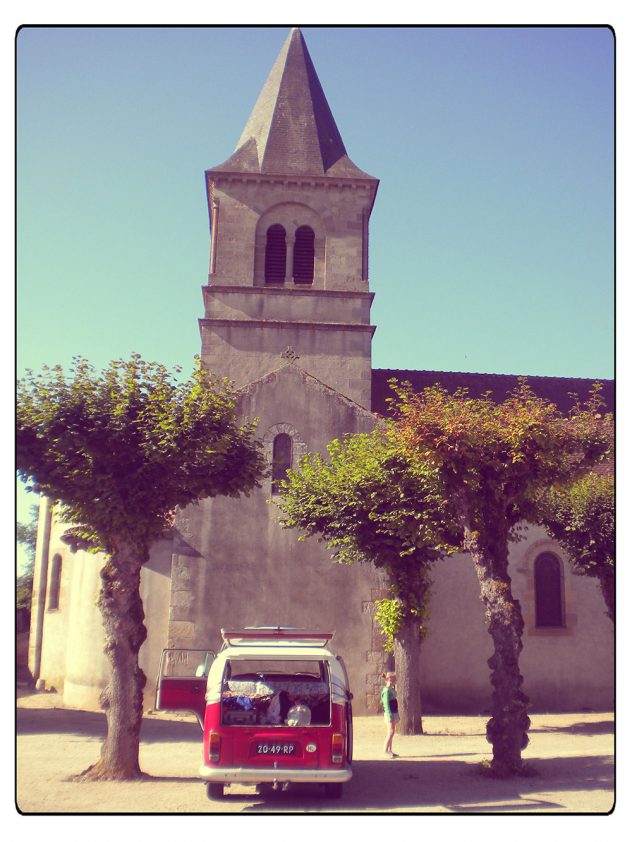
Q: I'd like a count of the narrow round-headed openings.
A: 5